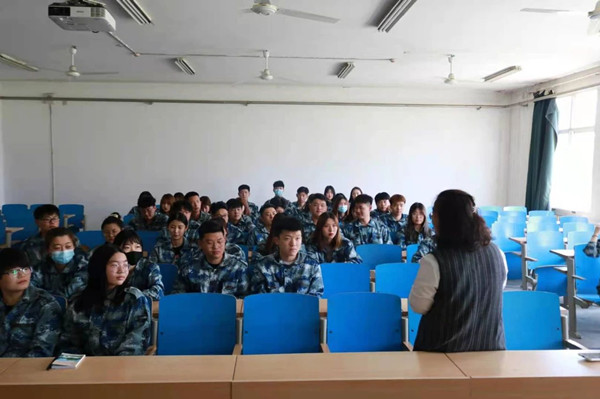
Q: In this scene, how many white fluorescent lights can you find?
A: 6